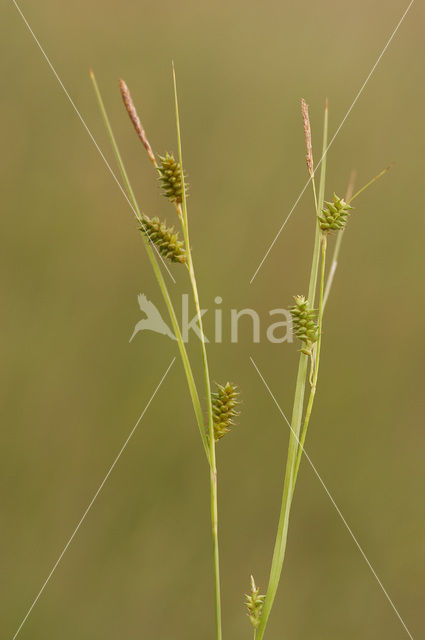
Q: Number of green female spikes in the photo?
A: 6